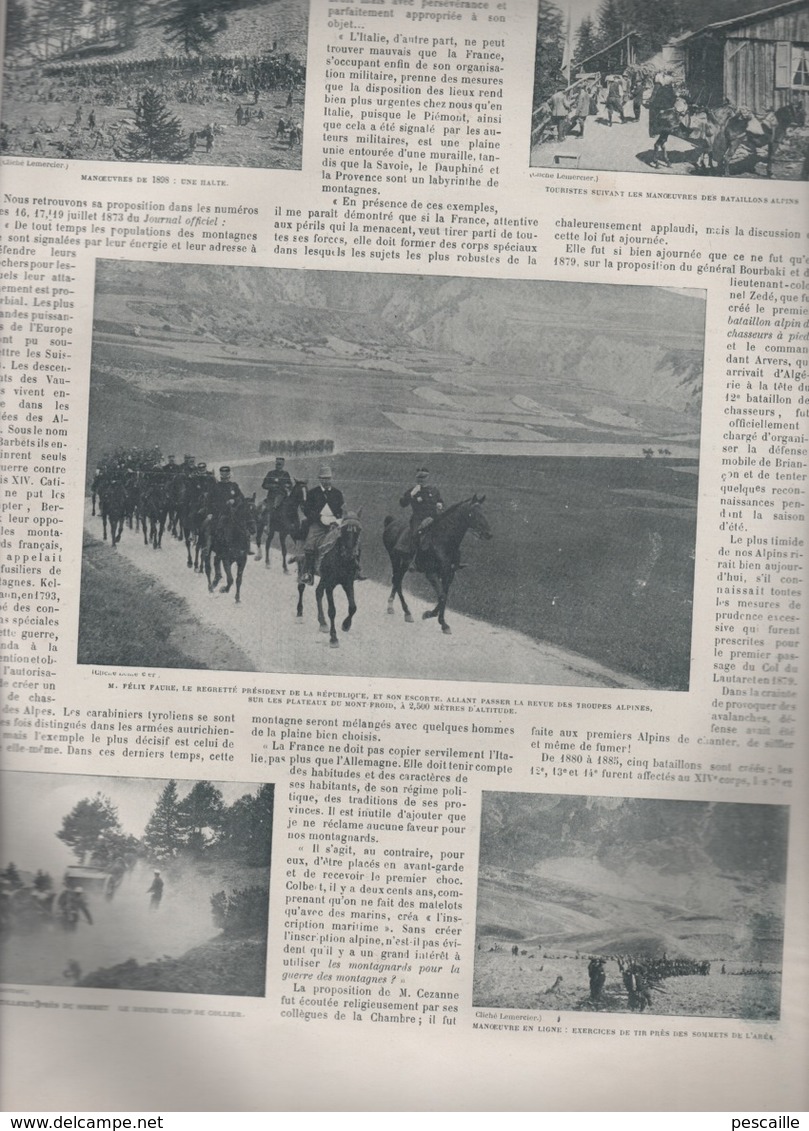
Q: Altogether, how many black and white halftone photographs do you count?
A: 5